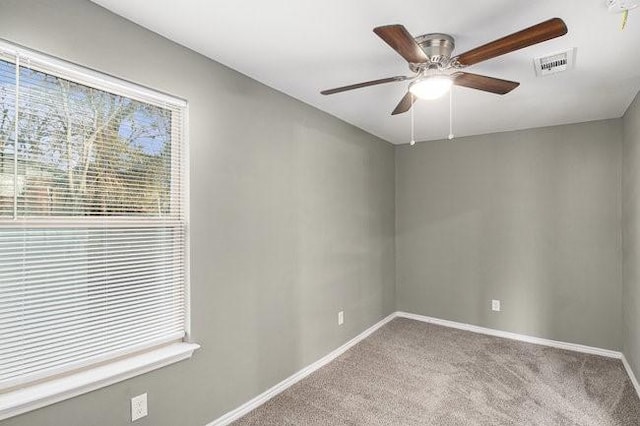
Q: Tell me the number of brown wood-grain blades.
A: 5